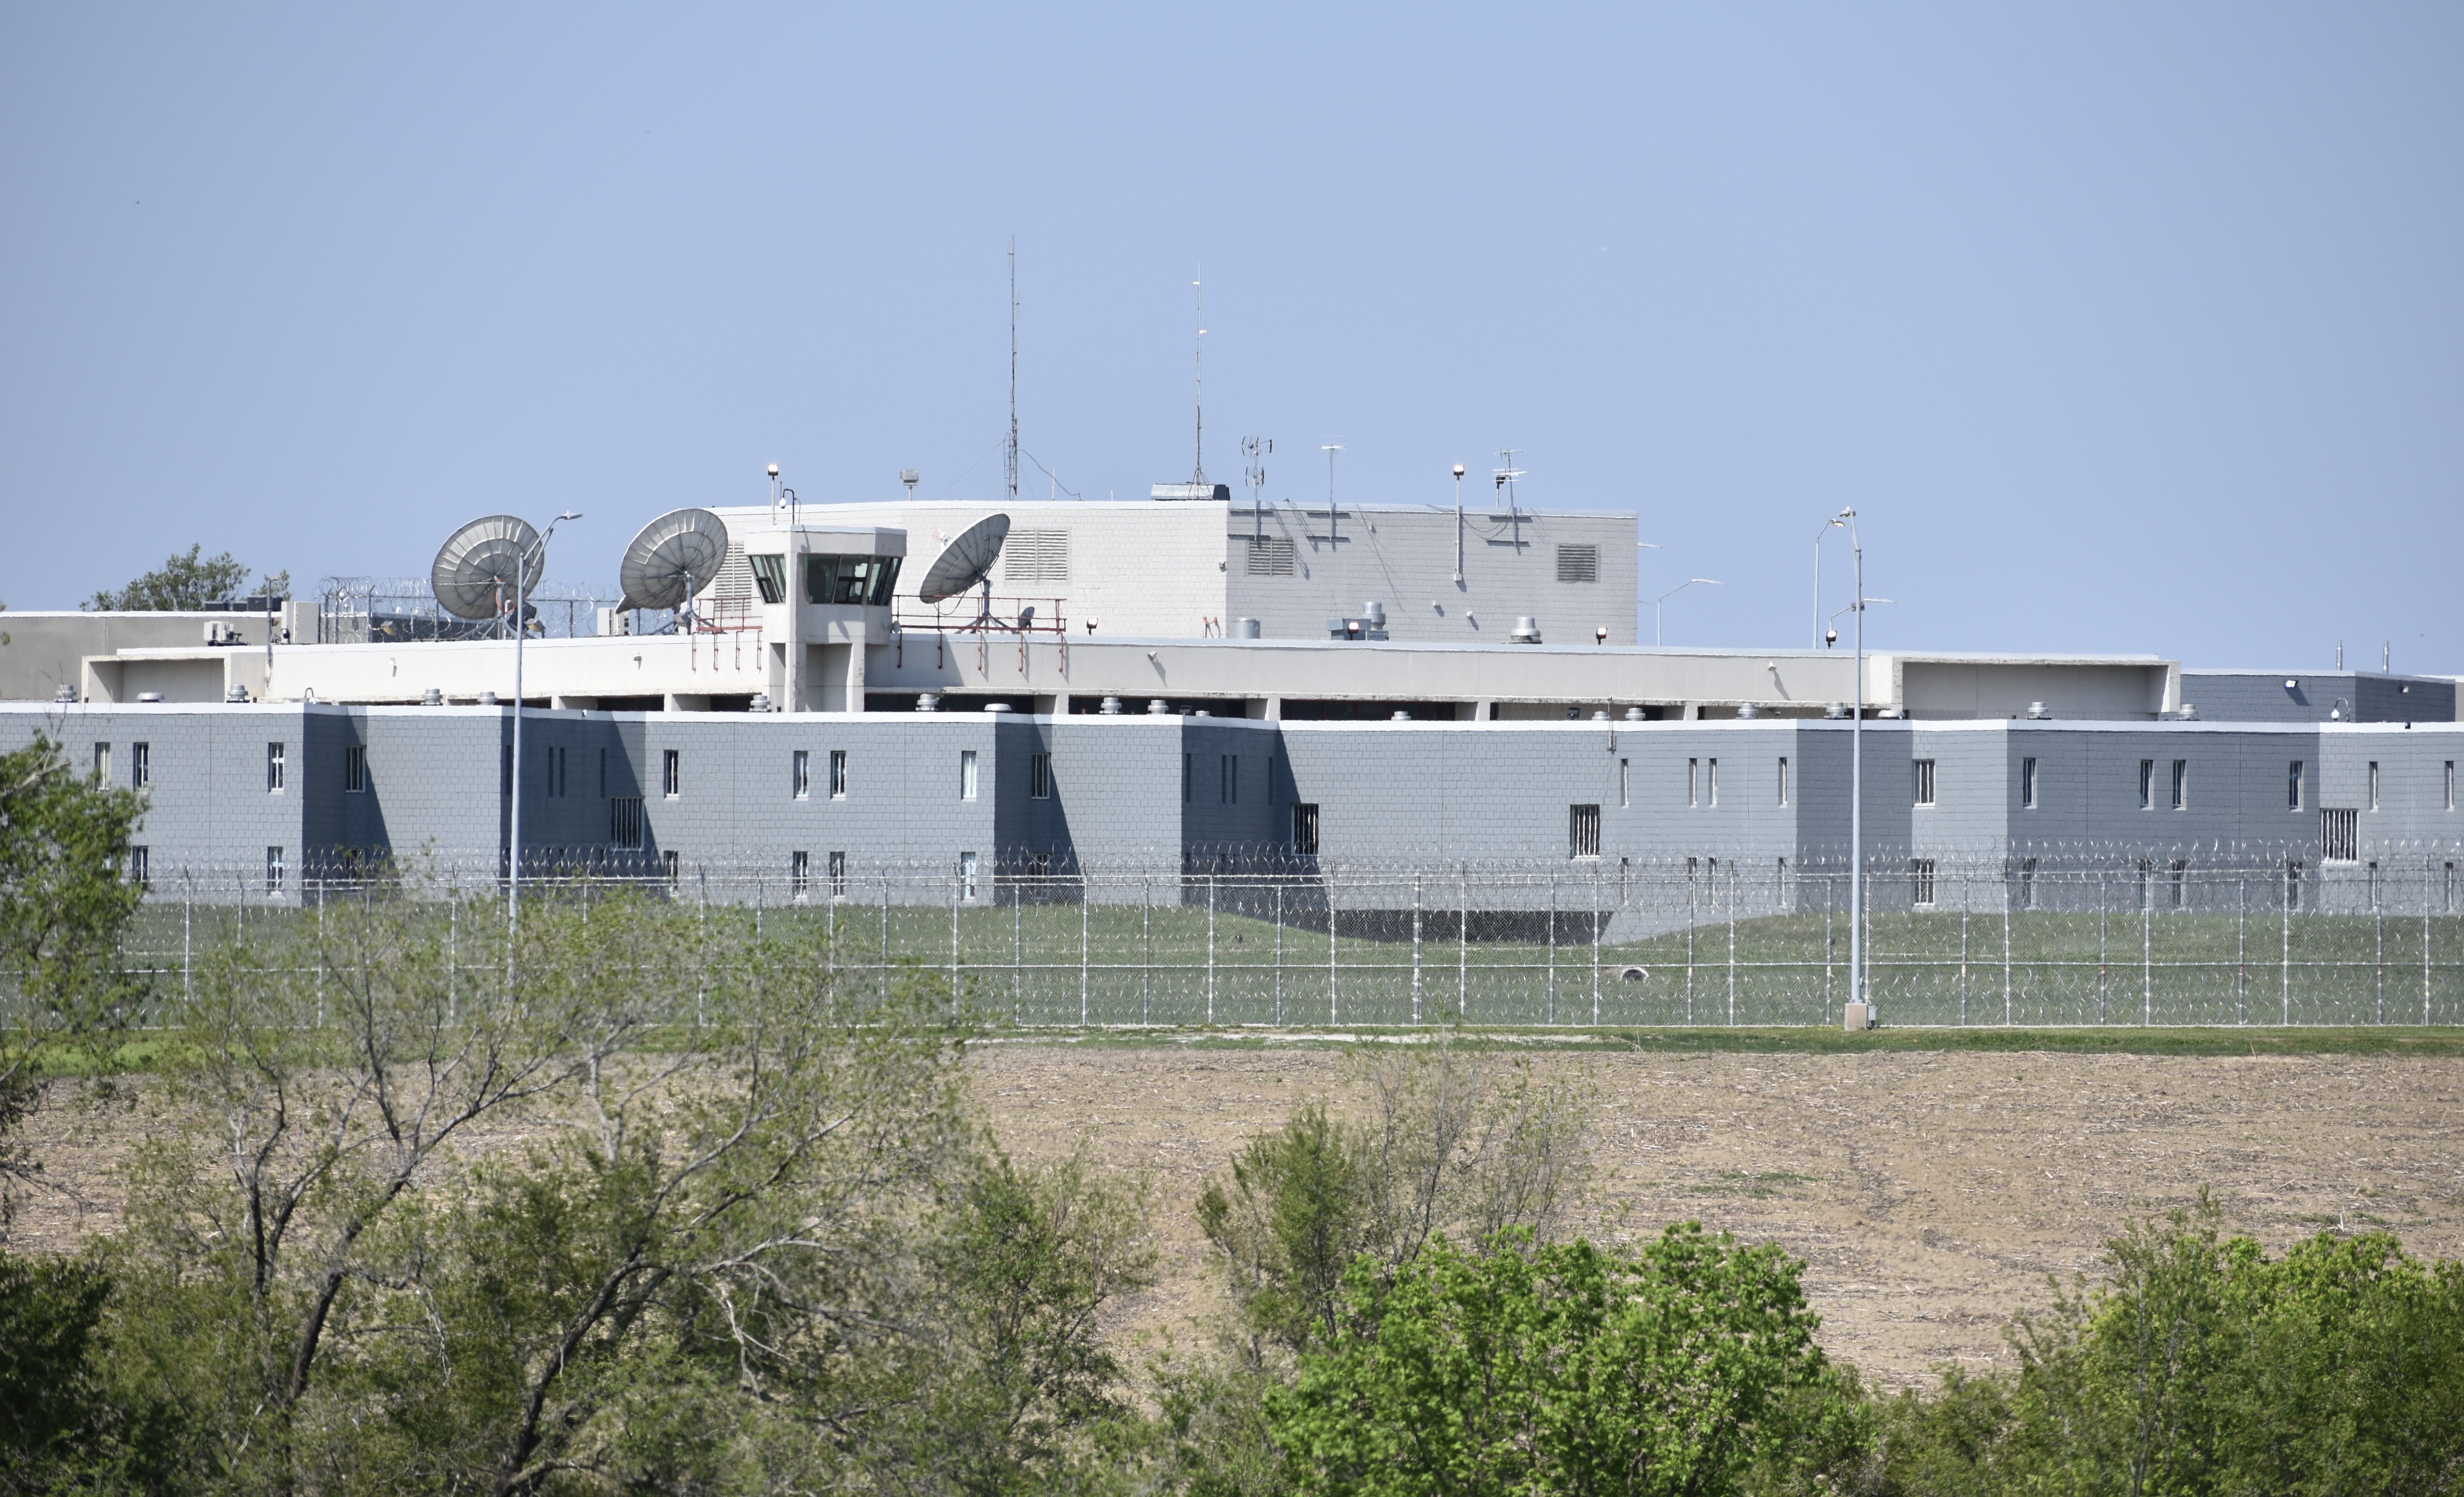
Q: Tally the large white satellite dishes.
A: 3